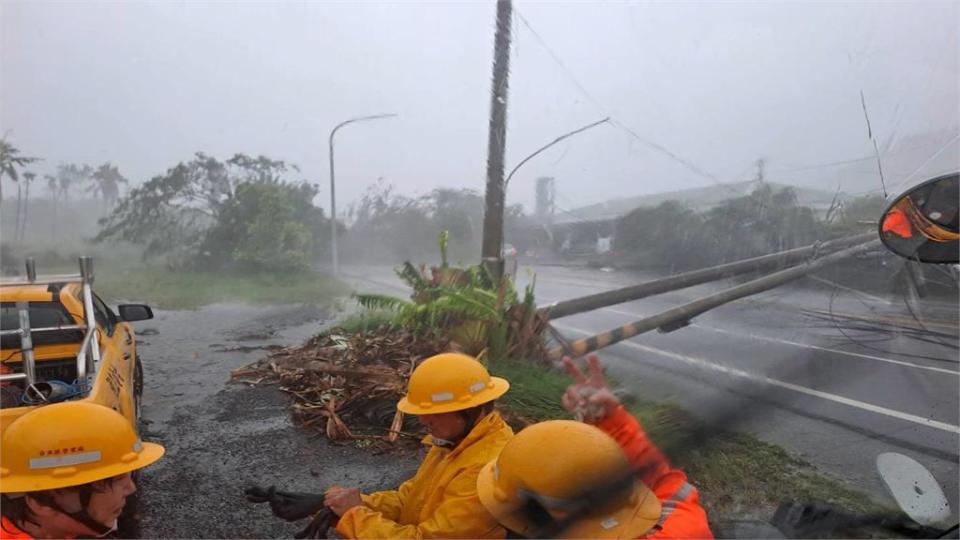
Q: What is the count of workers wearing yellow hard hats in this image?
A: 3